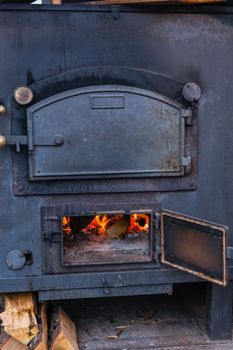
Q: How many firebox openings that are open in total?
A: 1